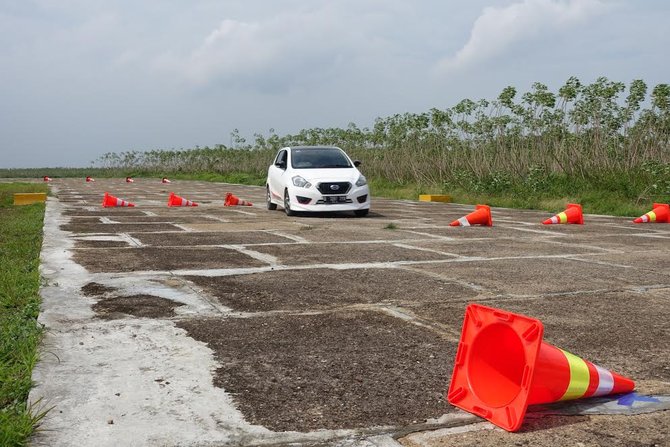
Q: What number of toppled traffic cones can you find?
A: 11